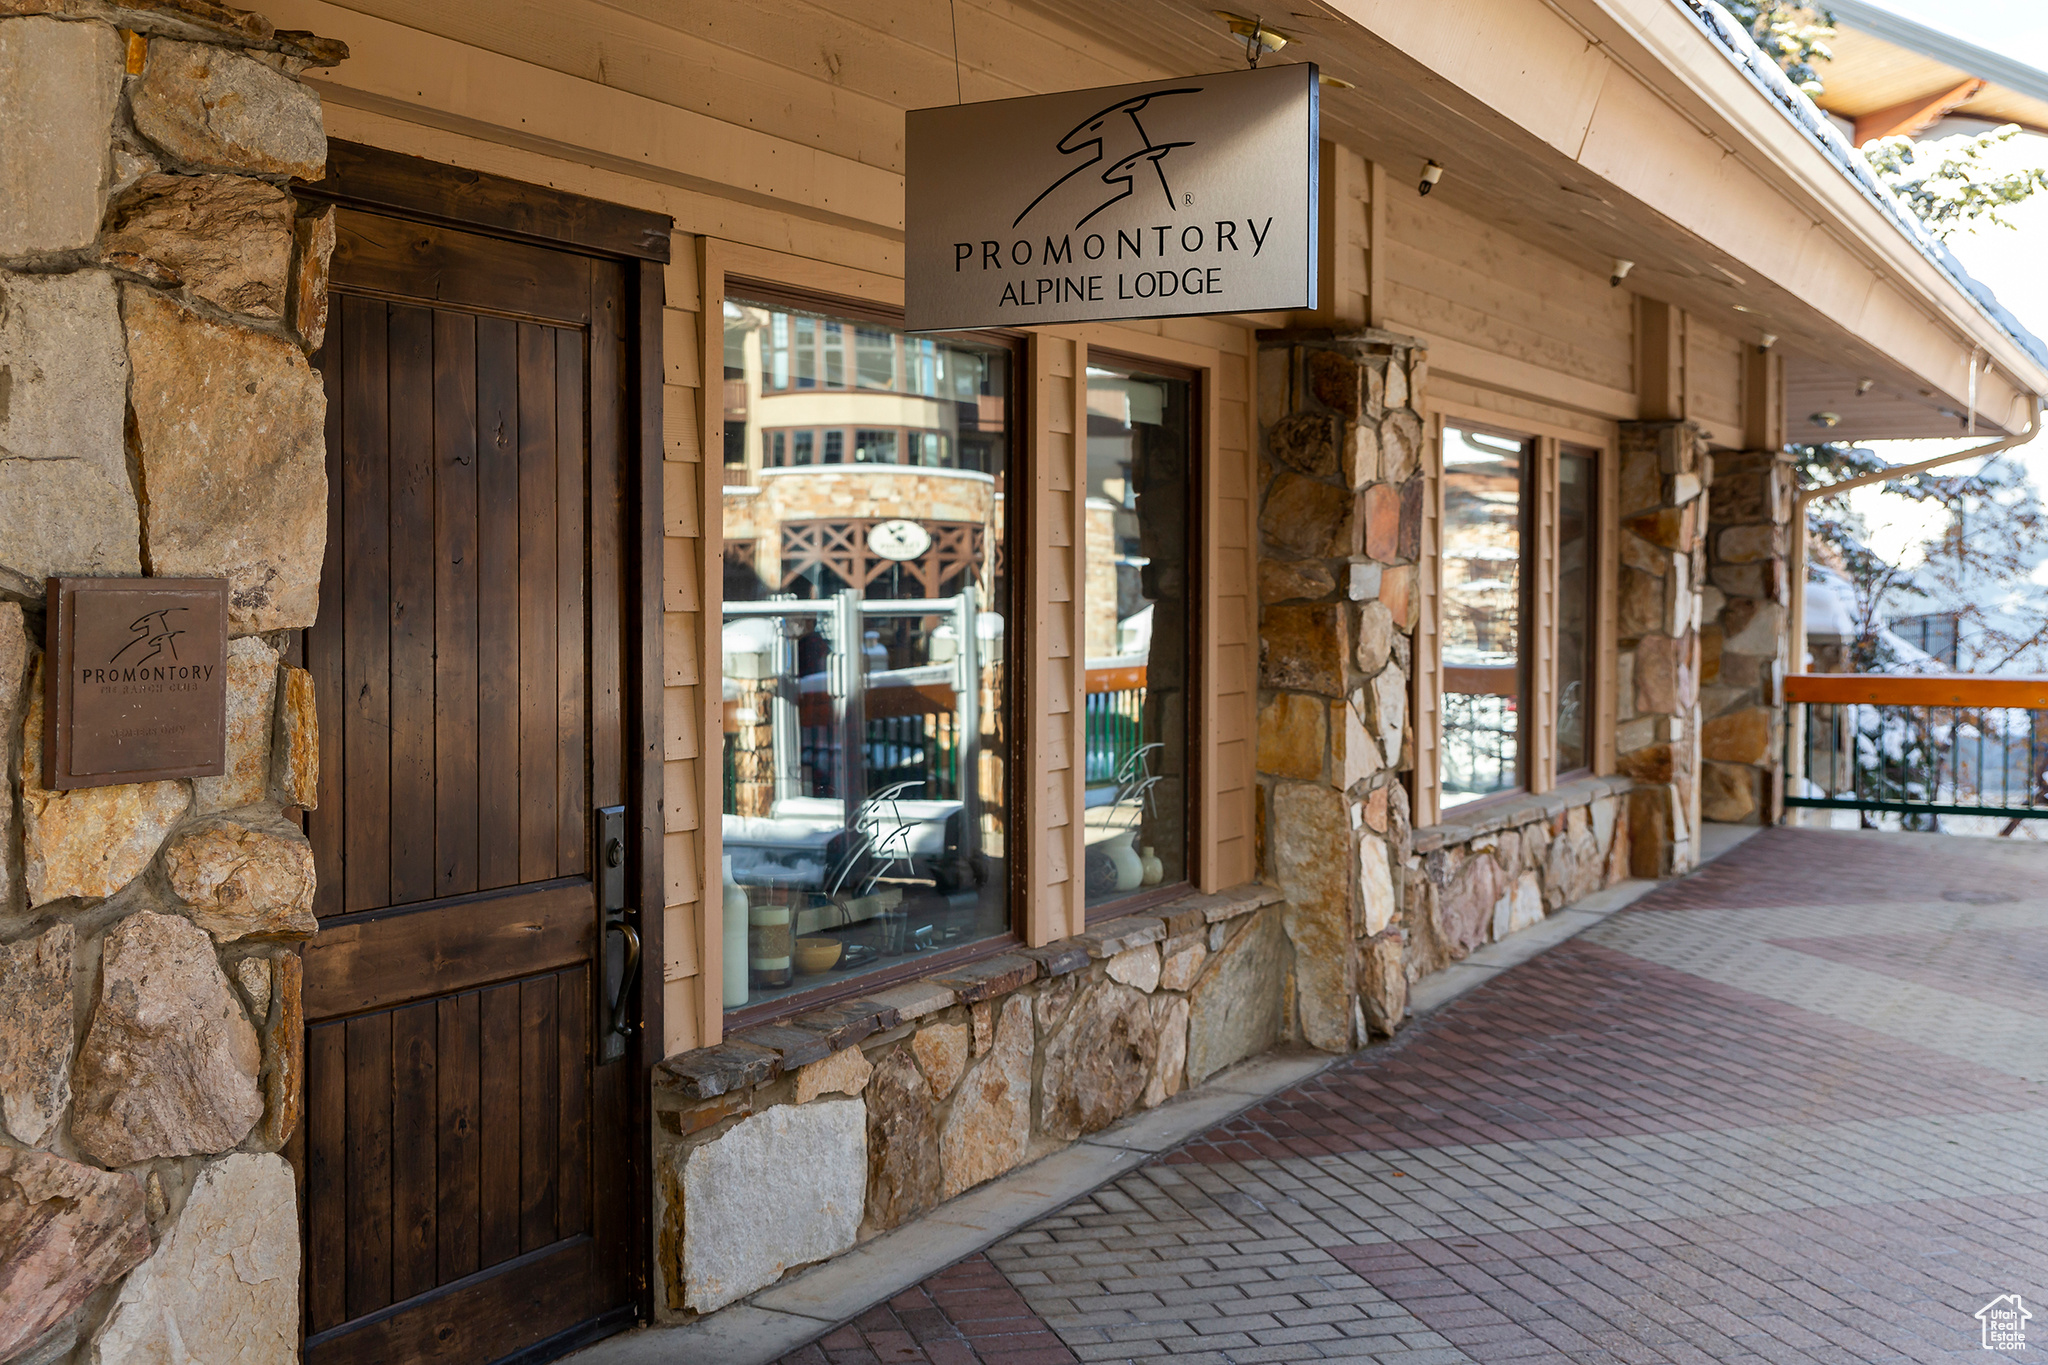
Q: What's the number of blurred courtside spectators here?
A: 0